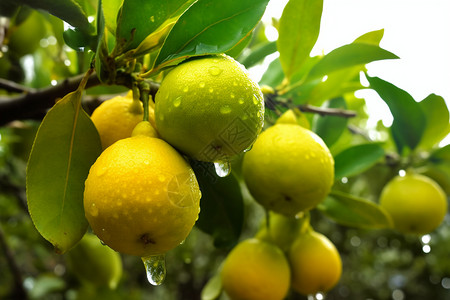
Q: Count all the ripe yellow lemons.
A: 4